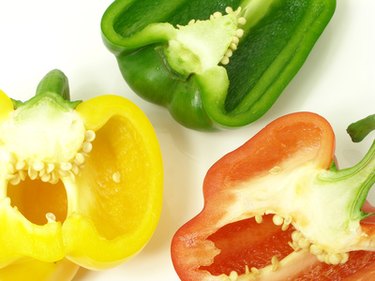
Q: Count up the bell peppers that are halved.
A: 3